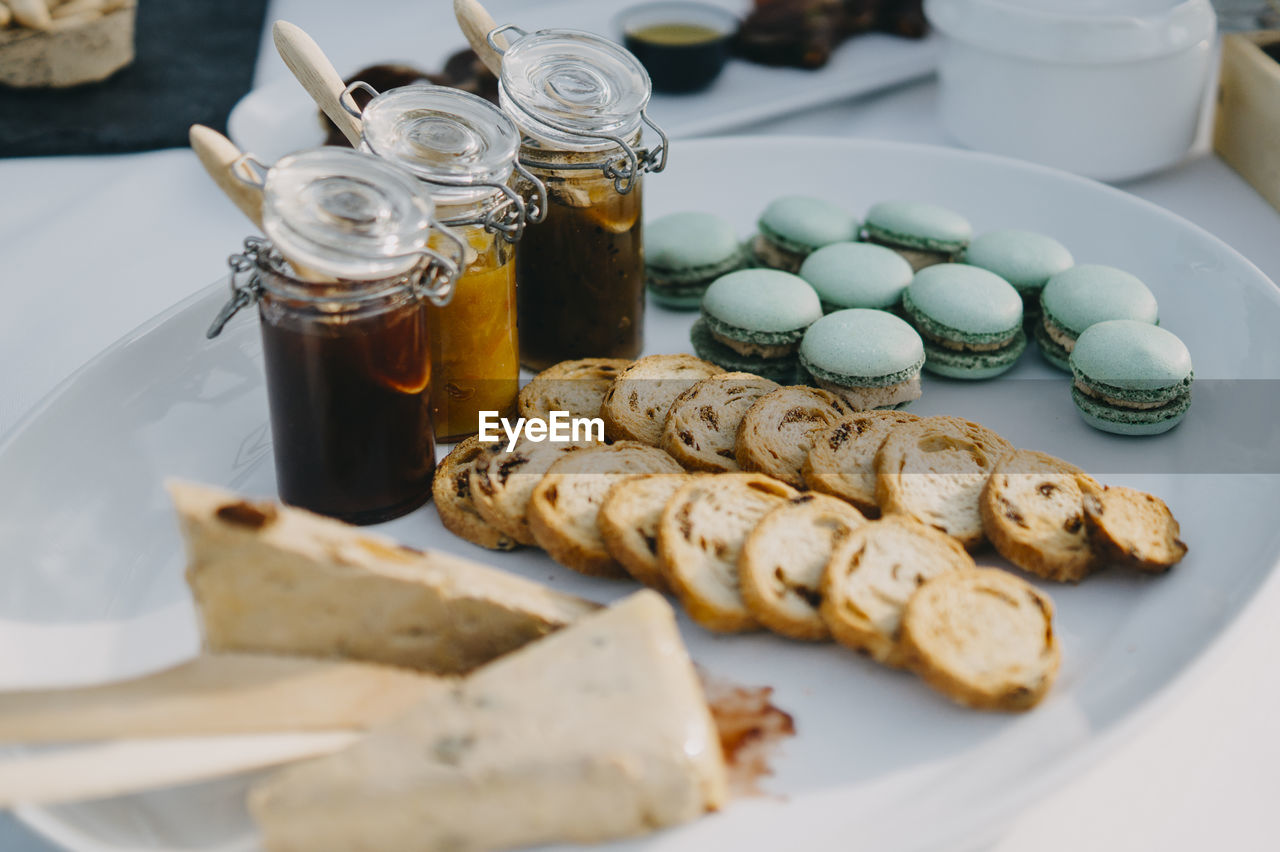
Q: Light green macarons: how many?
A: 10